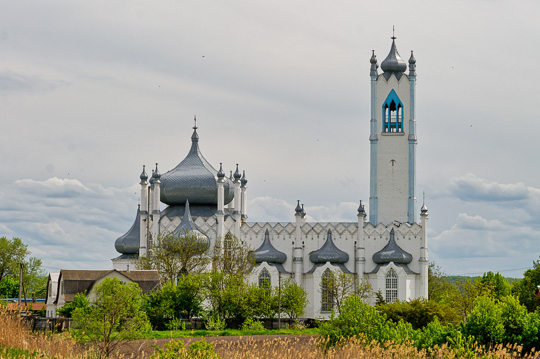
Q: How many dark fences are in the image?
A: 1